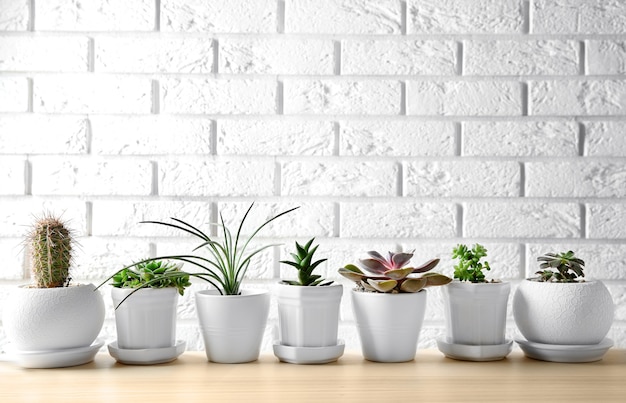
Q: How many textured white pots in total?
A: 2